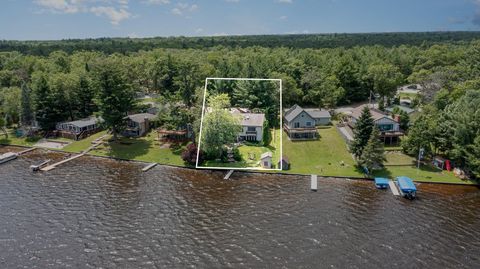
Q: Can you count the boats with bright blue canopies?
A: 2